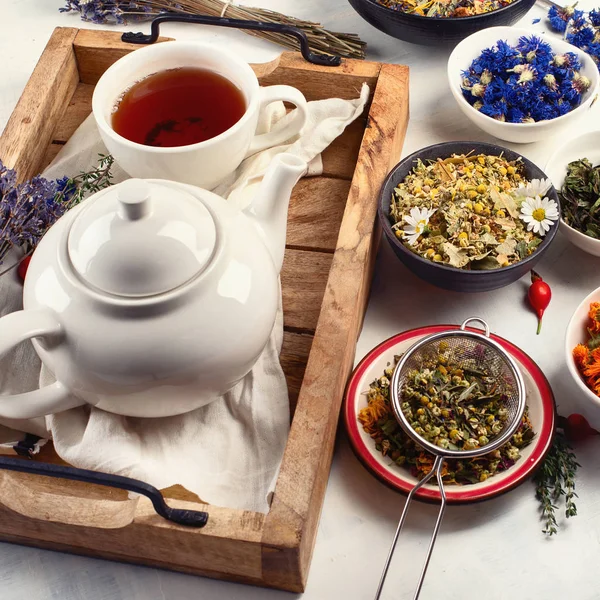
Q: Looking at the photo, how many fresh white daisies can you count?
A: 3